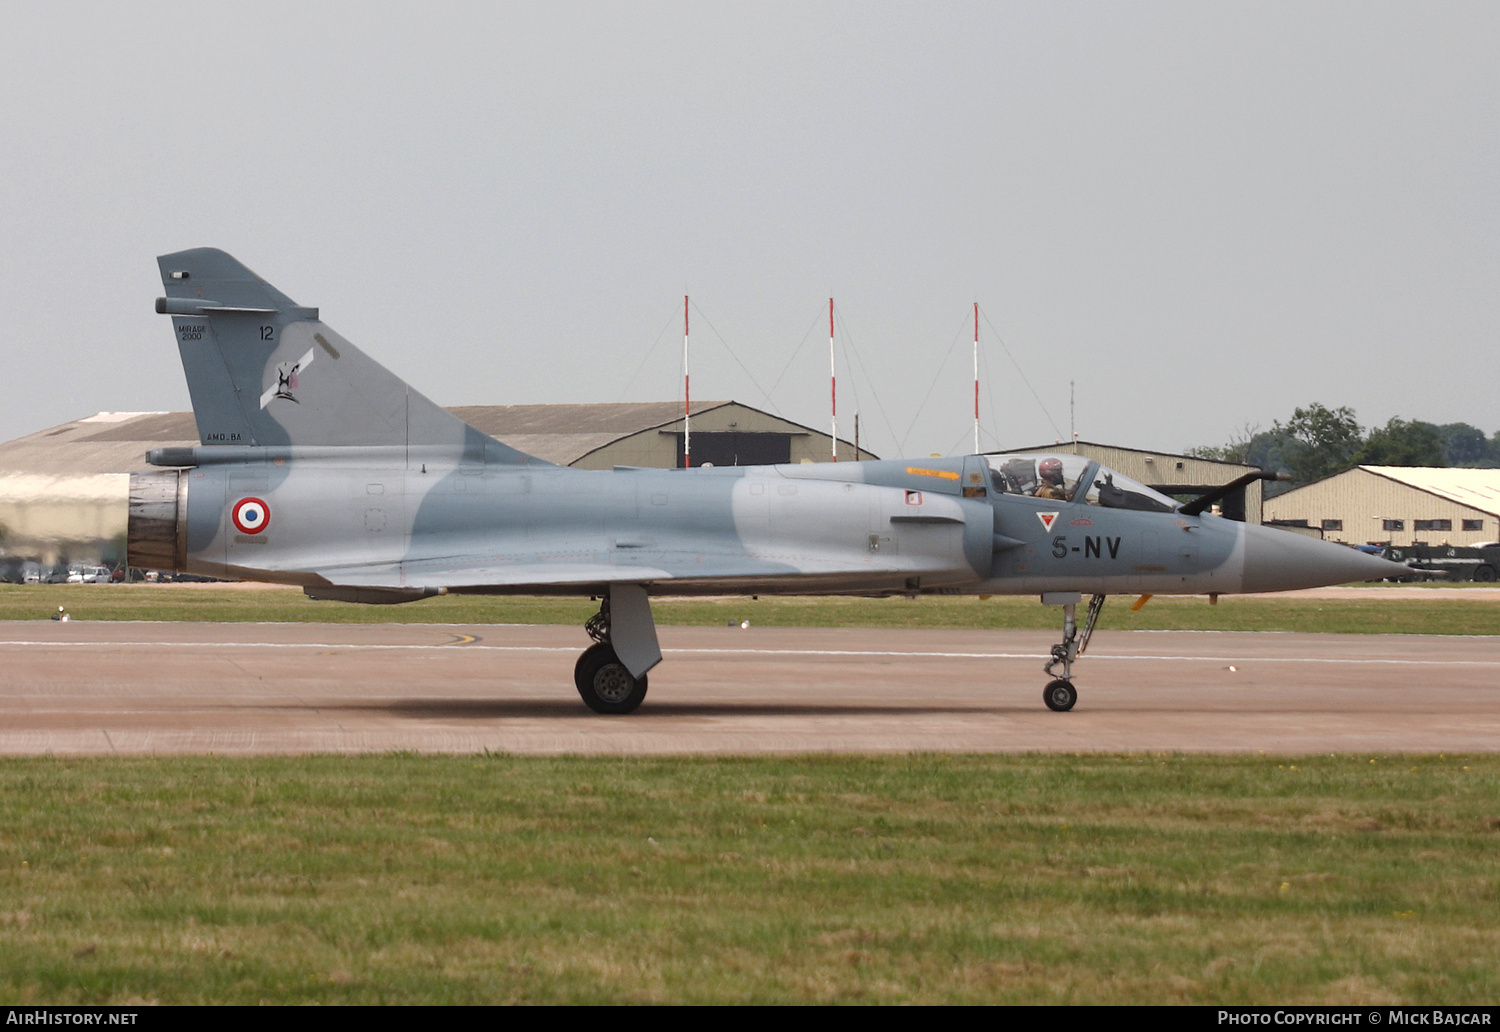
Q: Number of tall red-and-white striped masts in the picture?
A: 3